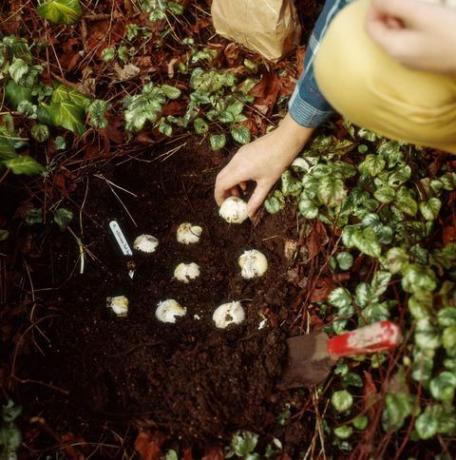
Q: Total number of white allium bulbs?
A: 8